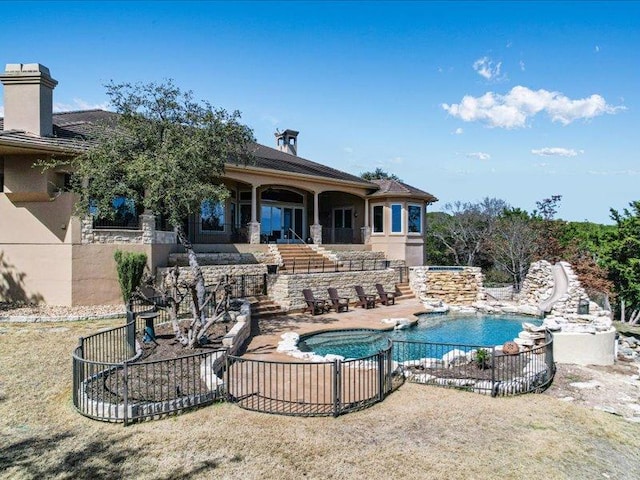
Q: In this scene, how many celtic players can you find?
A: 0